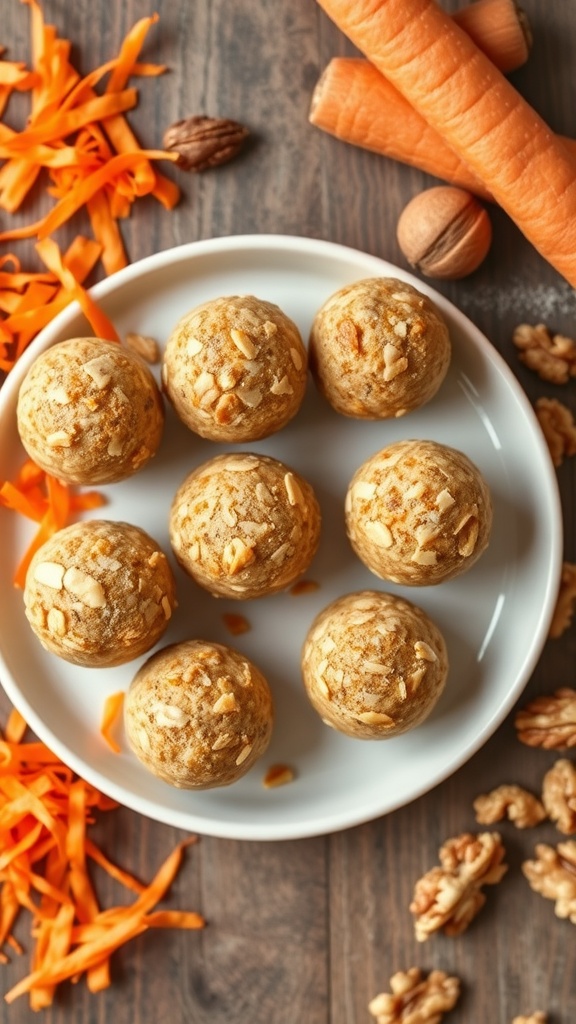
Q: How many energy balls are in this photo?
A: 8